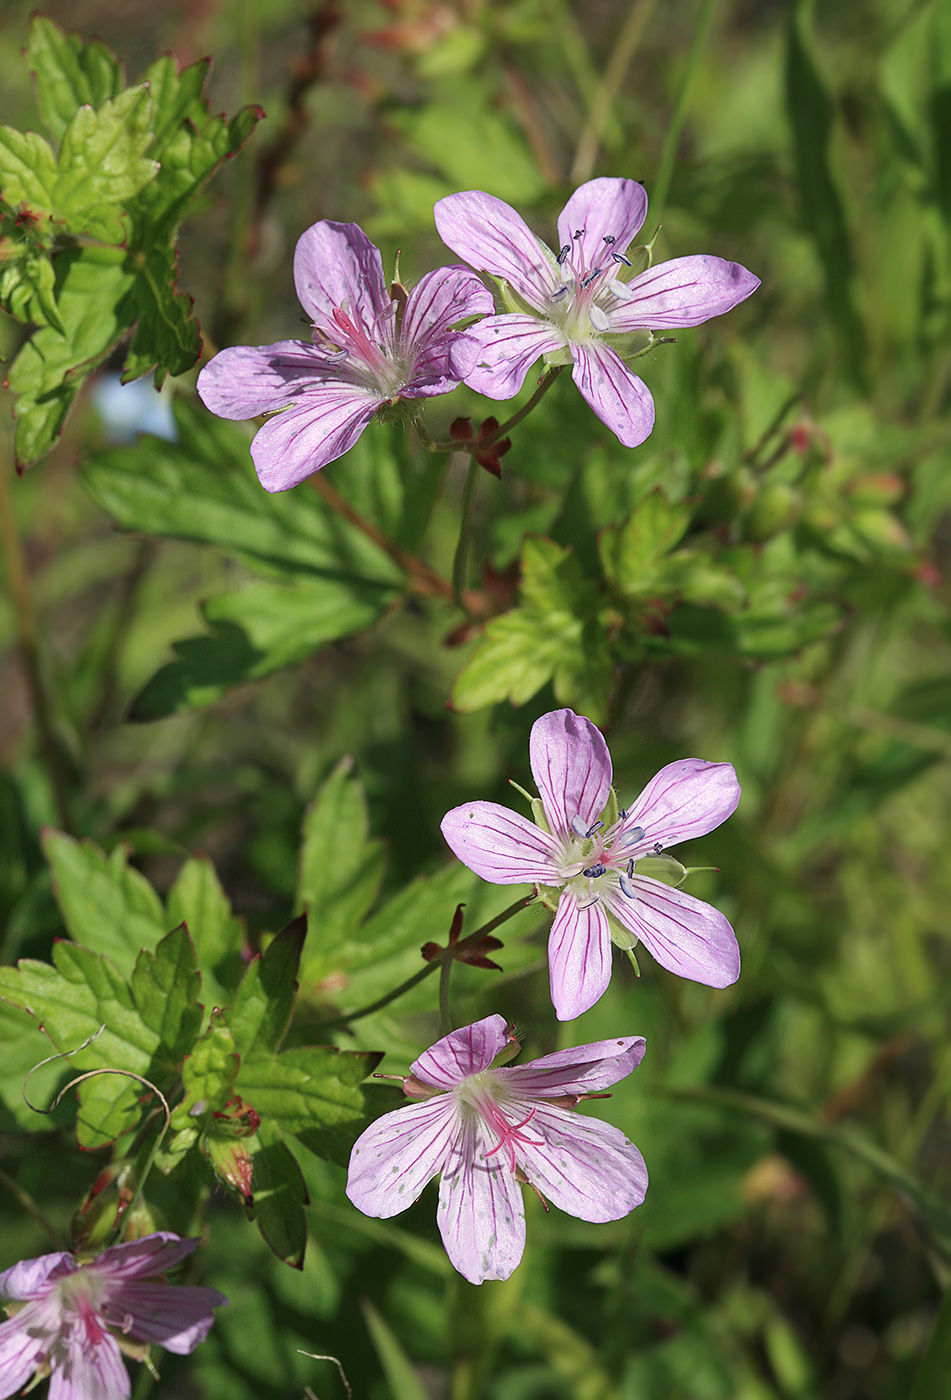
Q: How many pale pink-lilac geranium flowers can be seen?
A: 5